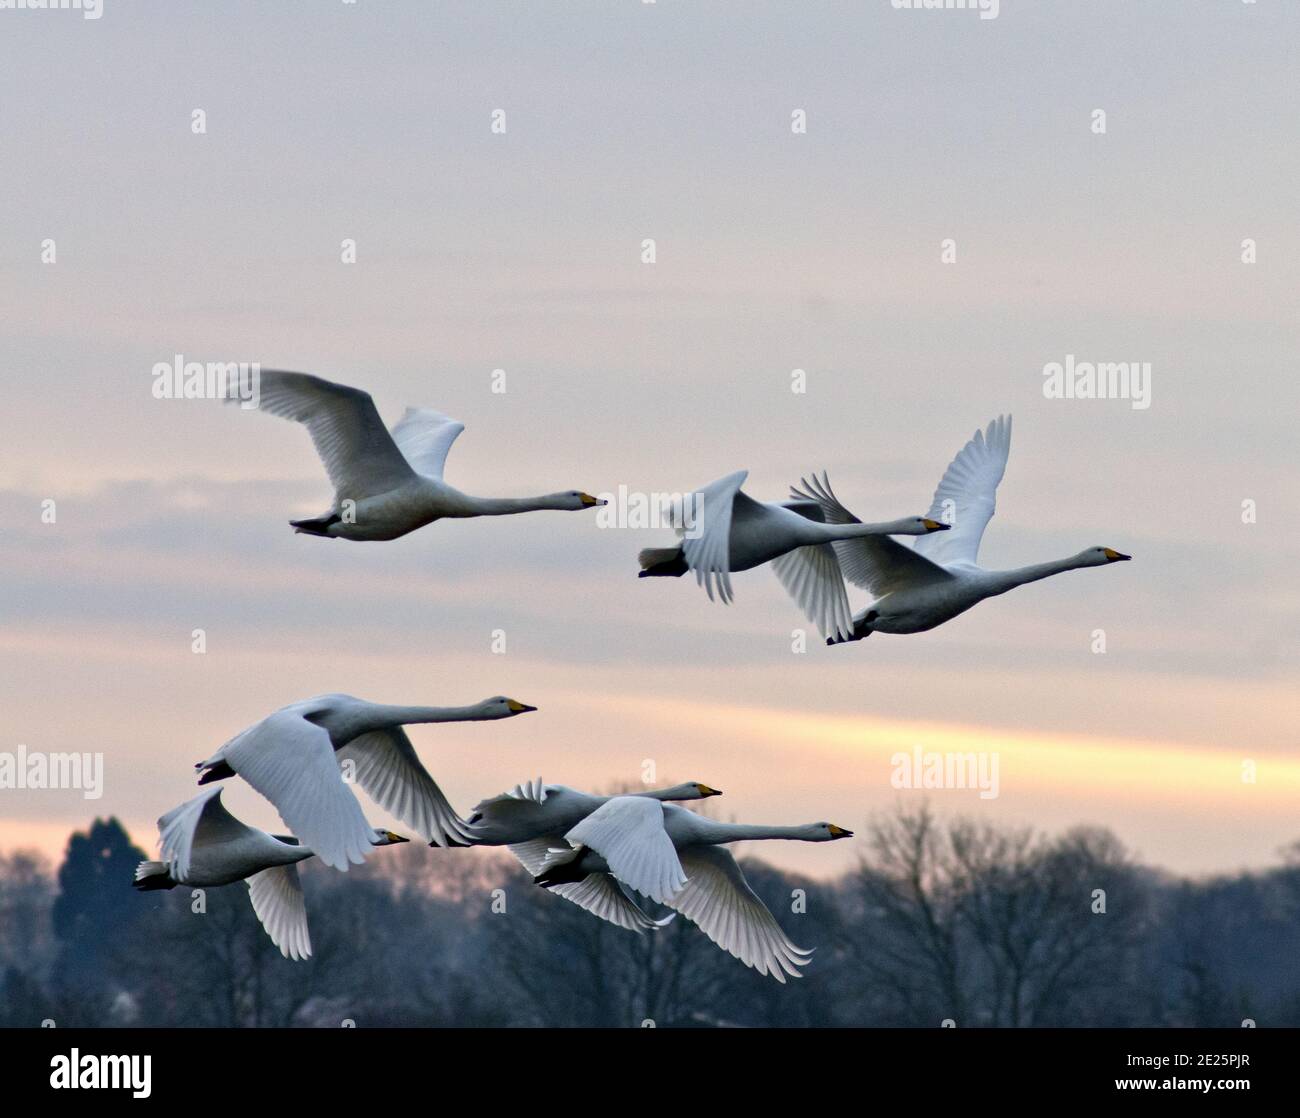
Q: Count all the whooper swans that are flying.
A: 7